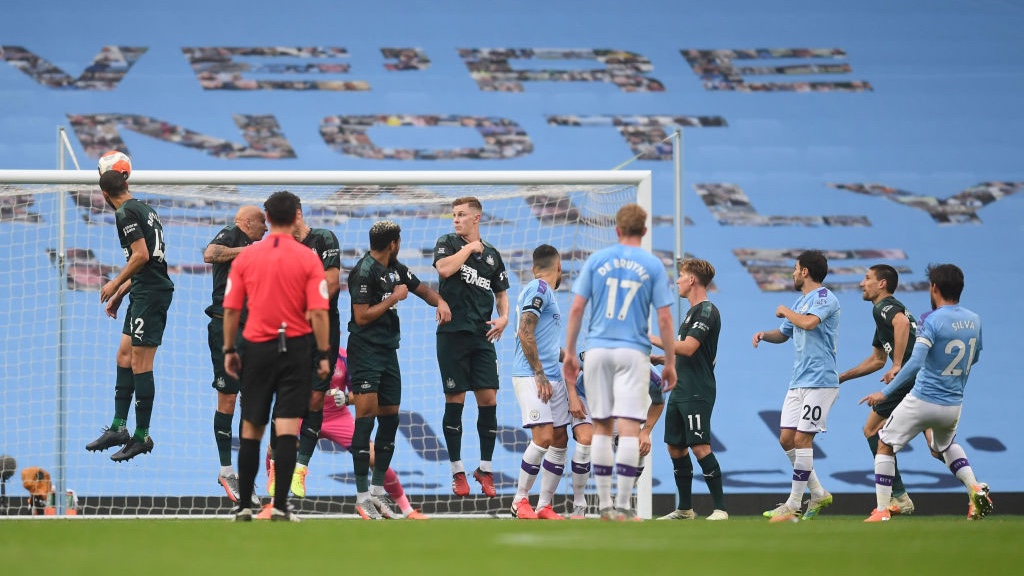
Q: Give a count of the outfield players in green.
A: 7